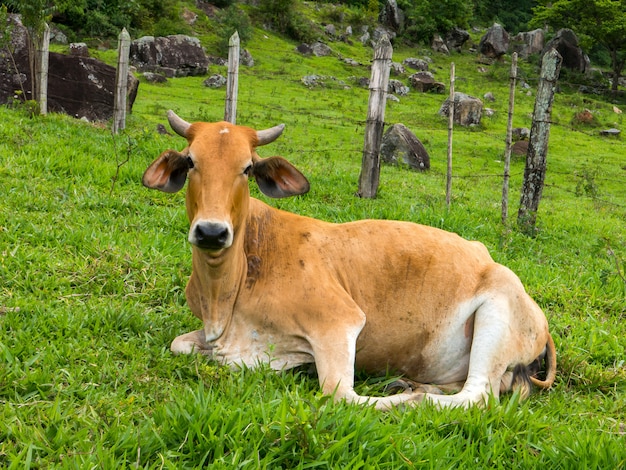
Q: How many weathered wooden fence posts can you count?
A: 7